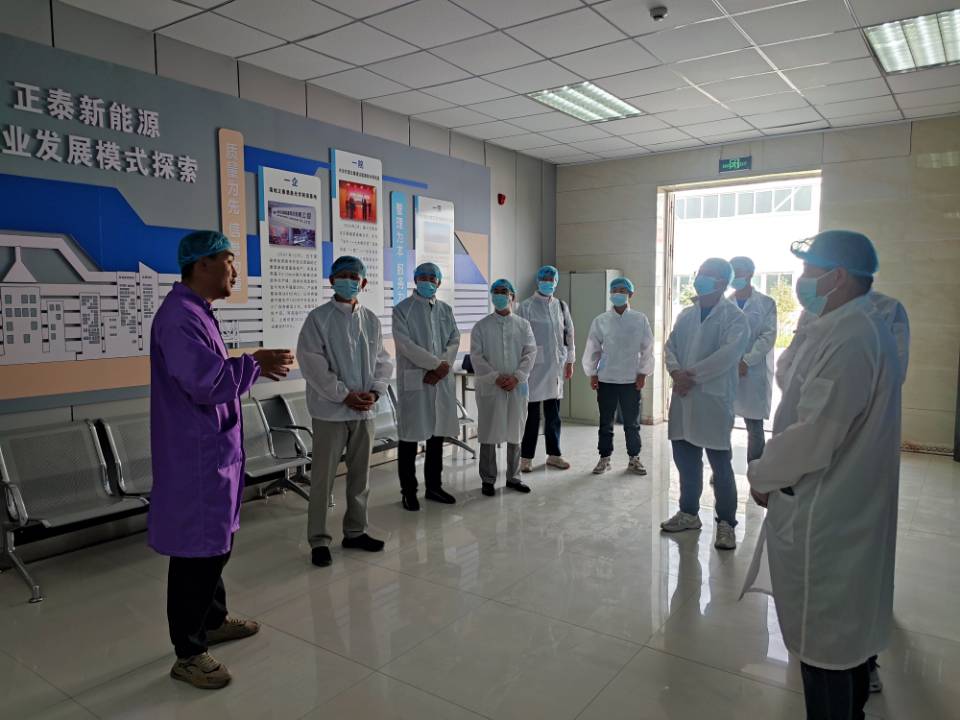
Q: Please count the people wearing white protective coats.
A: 9